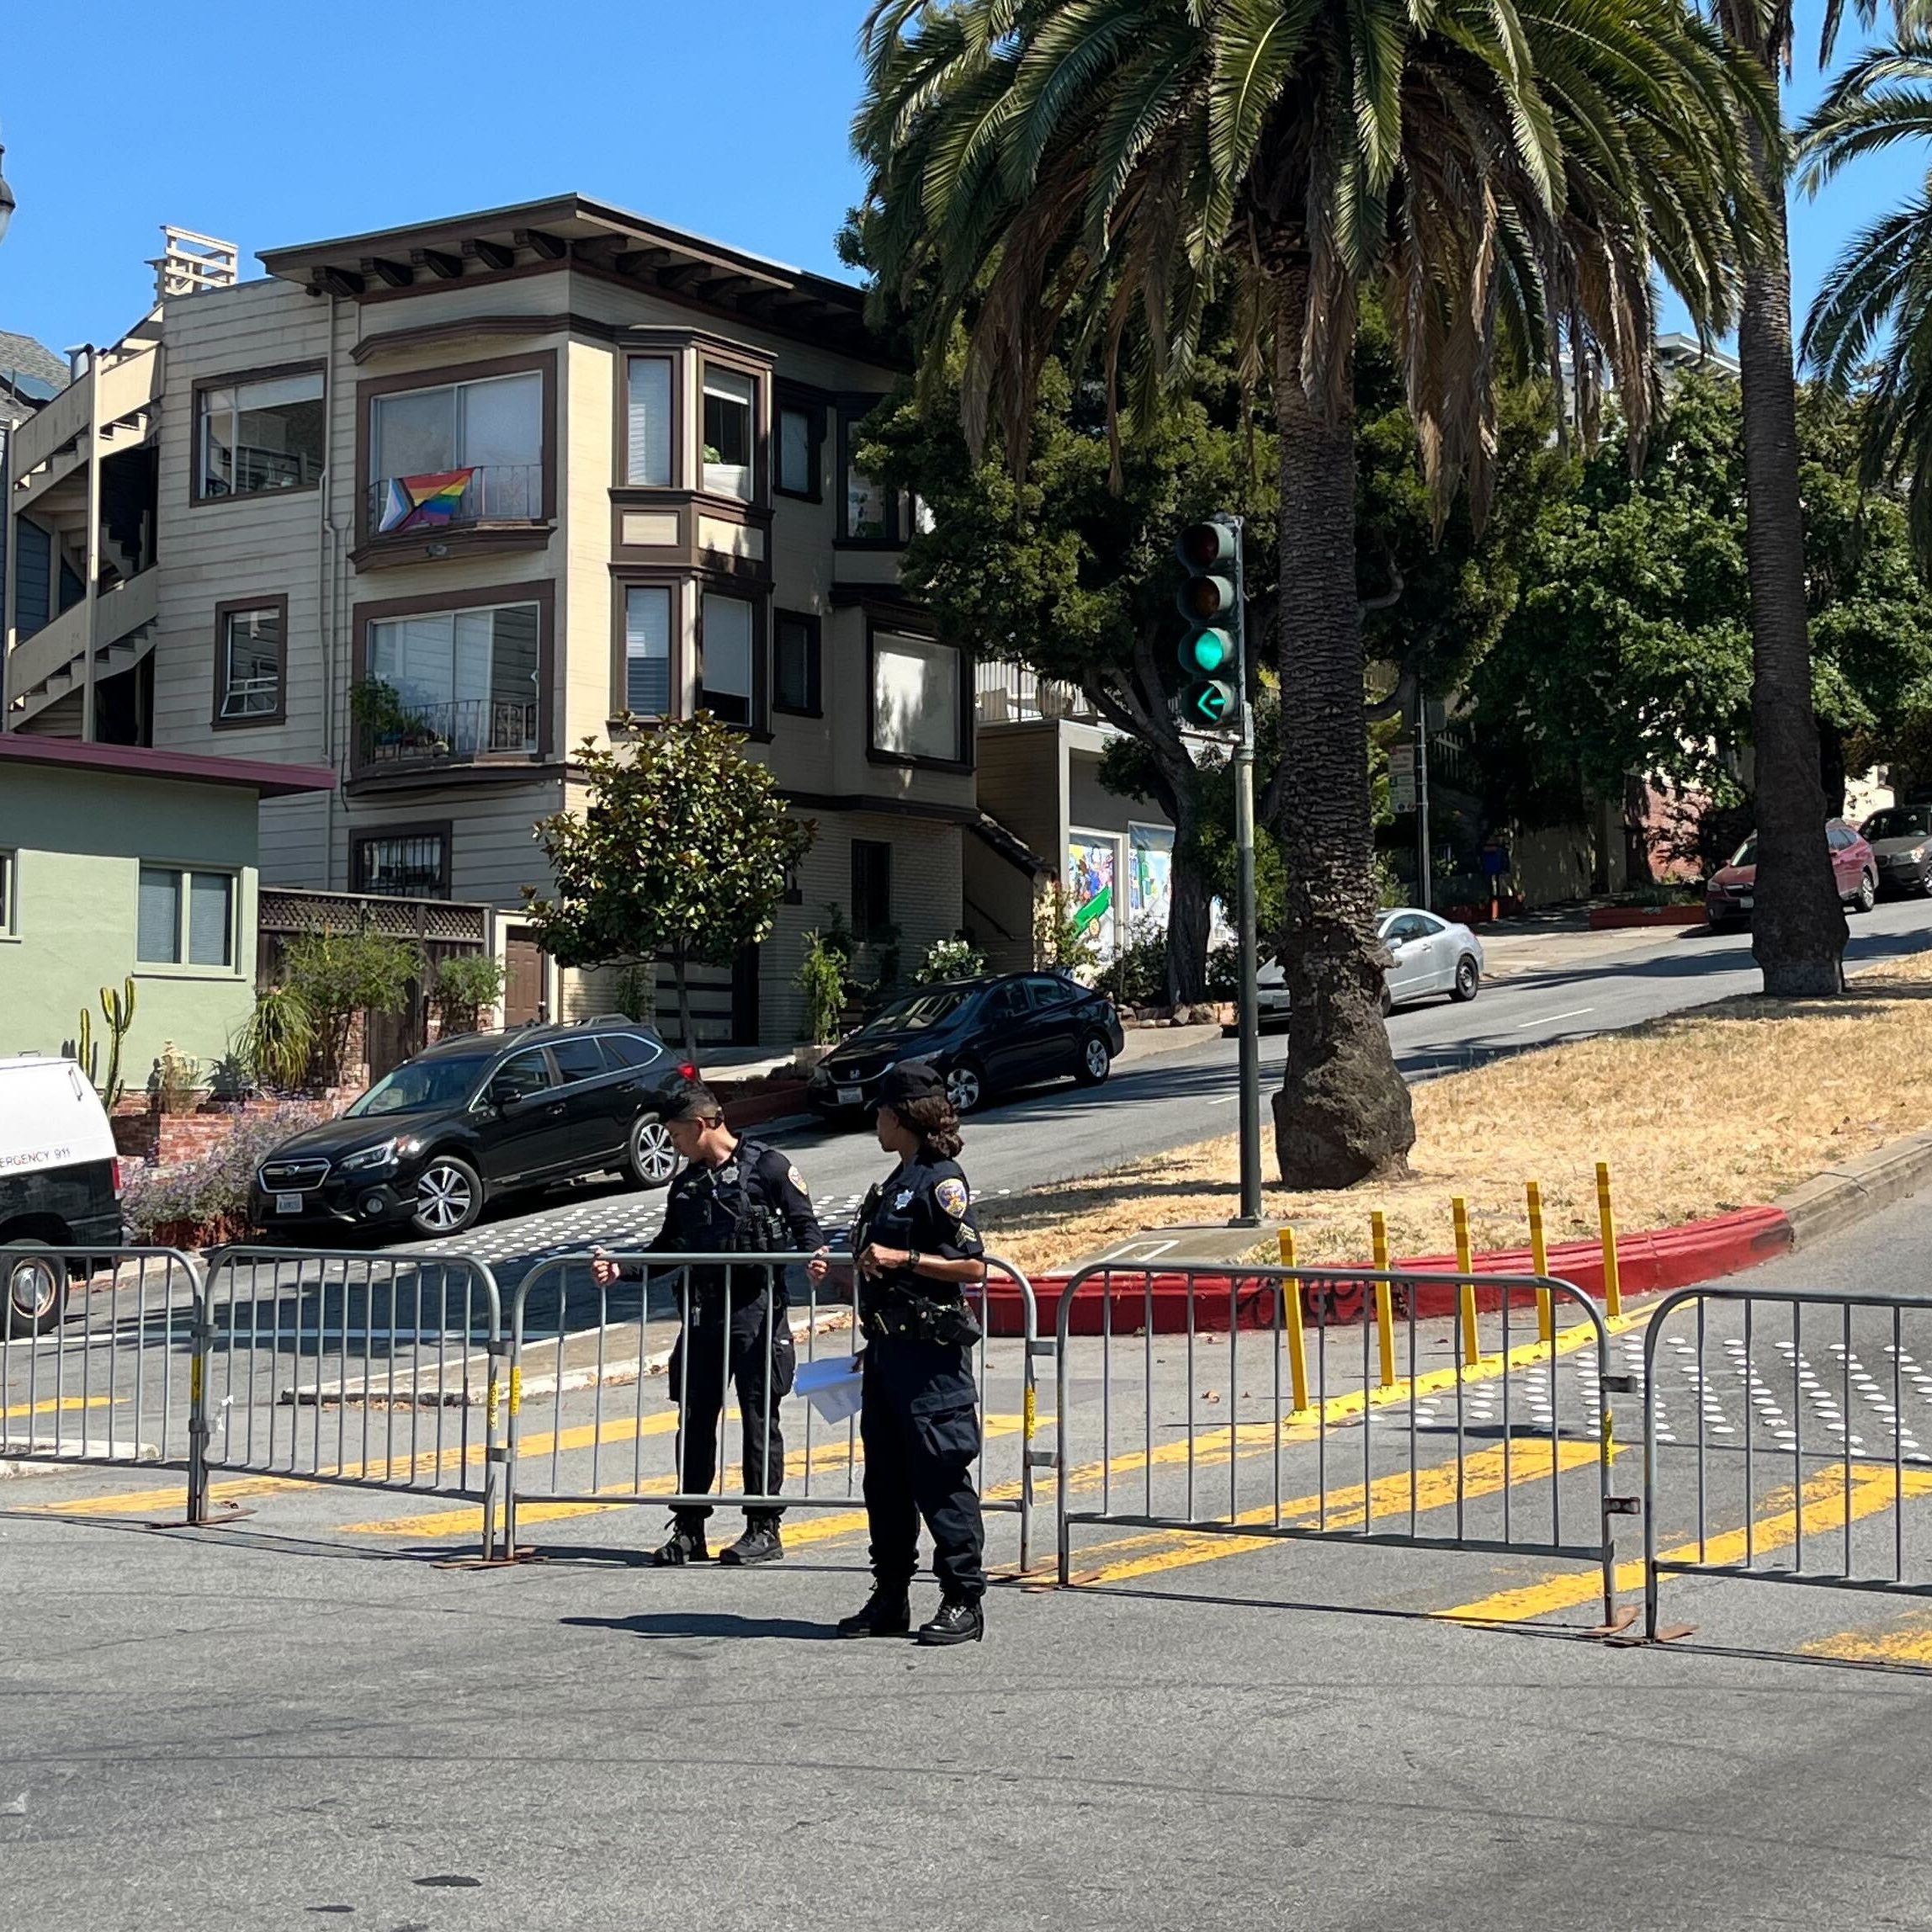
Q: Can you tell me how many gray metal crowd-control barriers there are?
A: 5